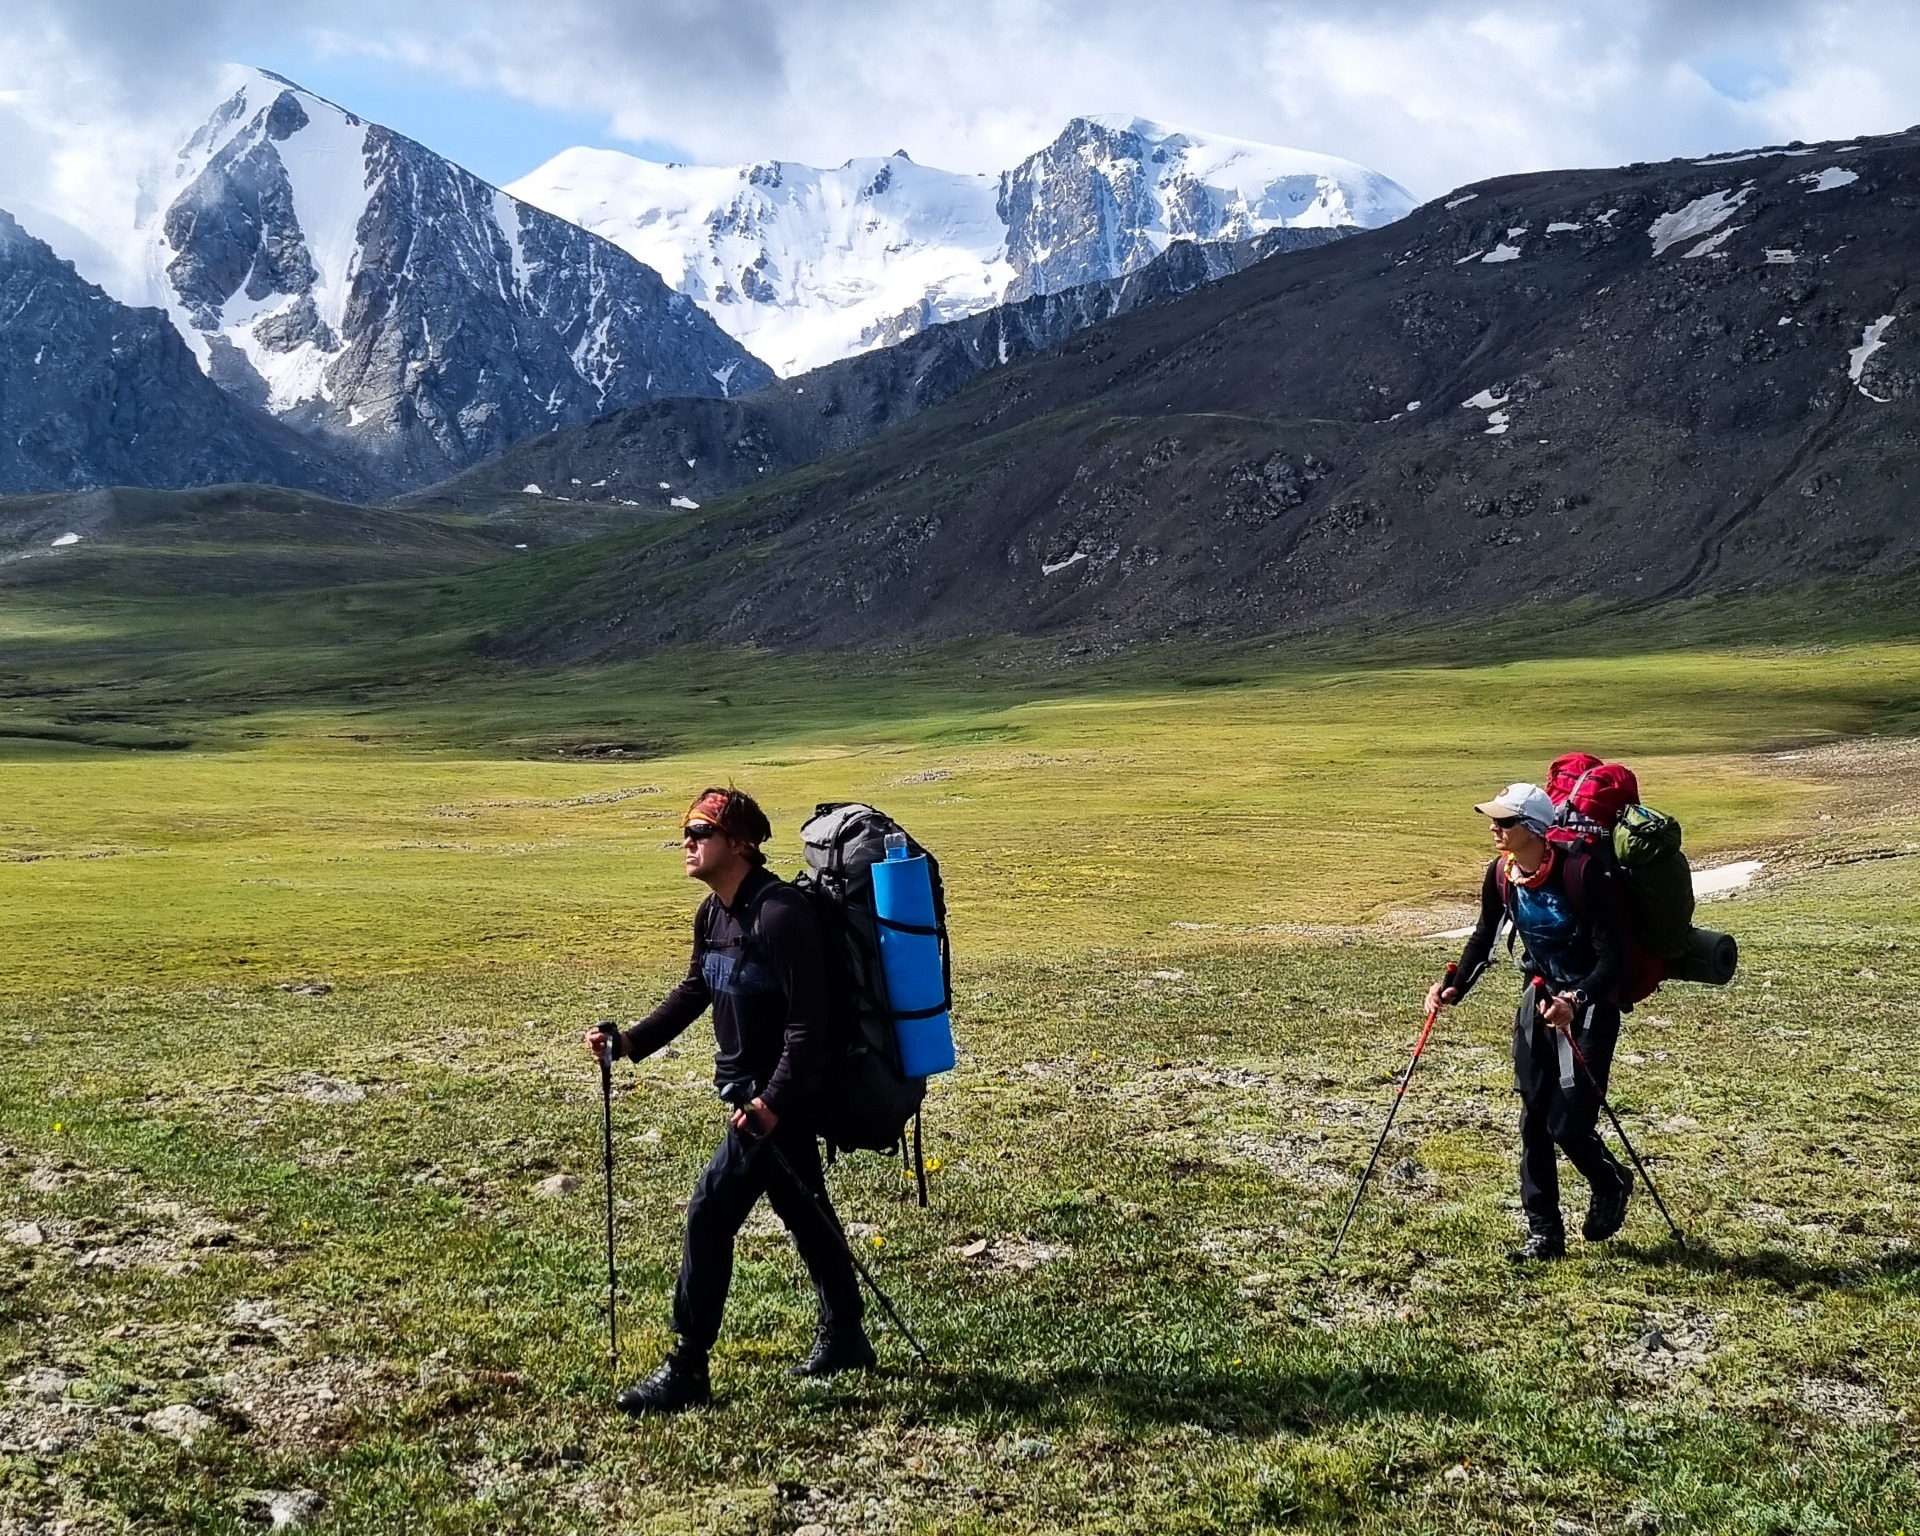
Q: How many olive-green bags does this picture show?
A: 1